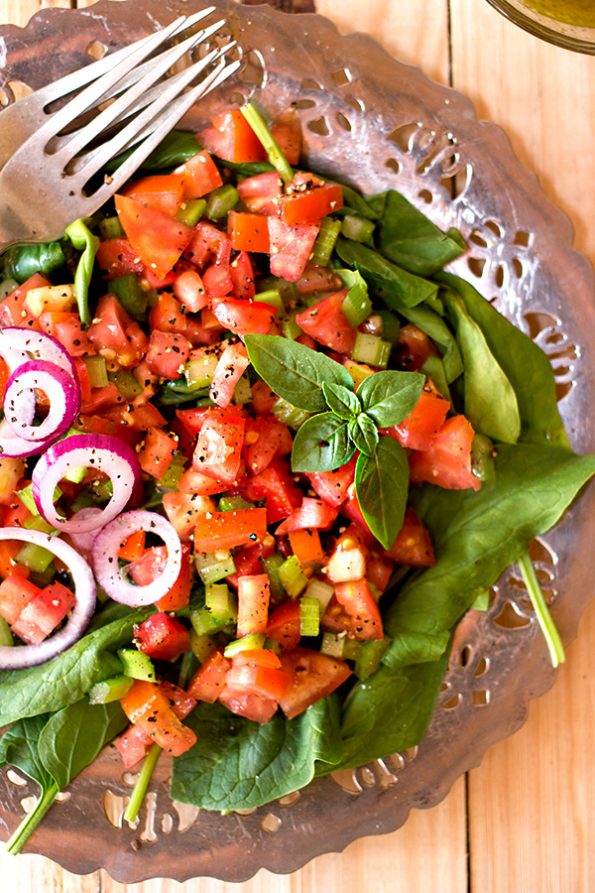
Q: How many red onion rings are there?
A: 5